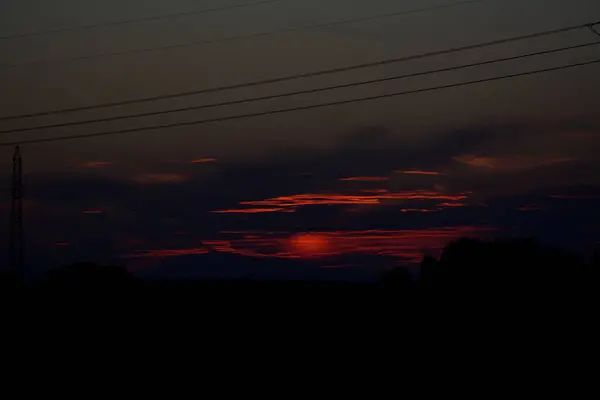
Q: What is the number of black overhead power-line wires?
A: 5